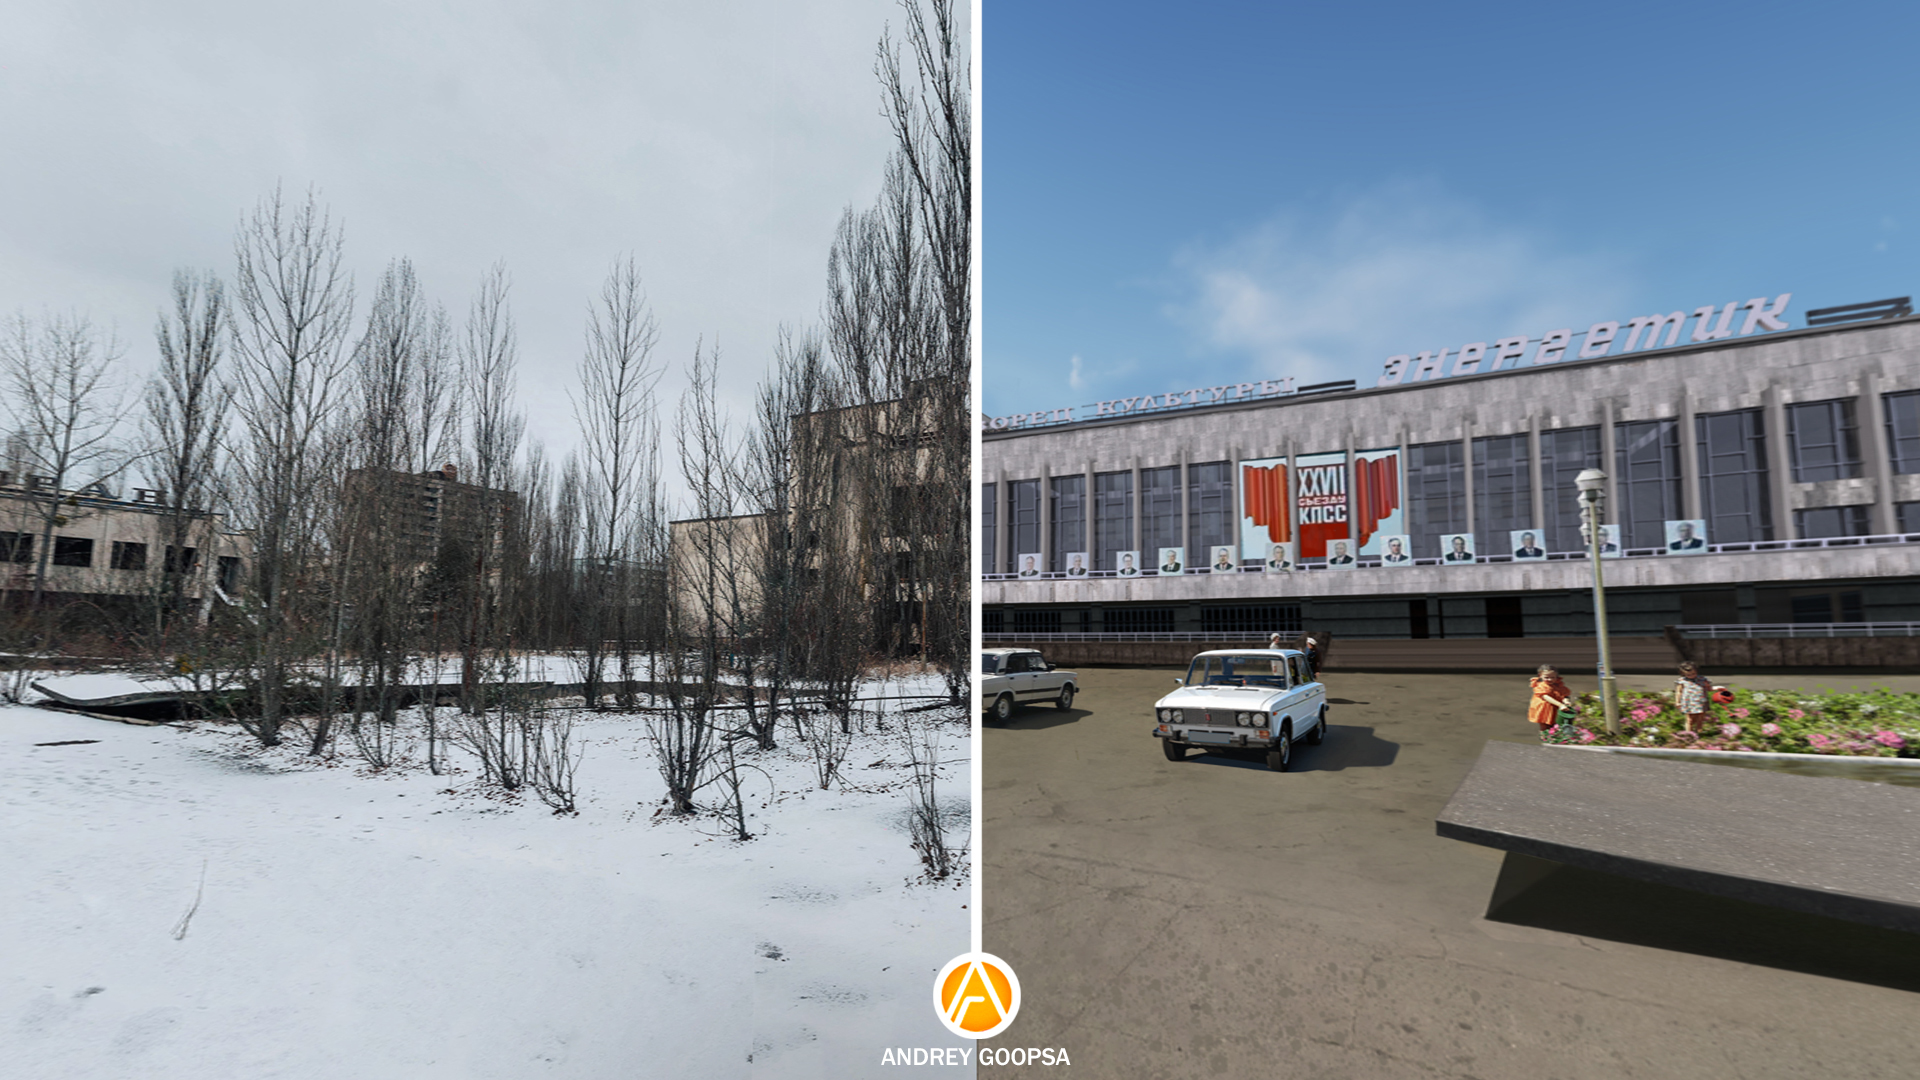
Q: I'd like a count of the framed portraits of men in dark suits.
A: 12